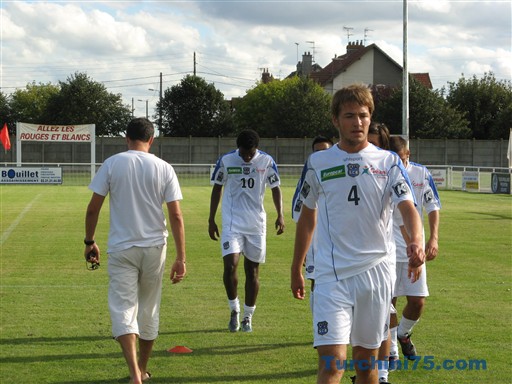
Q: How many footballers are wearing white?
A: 5